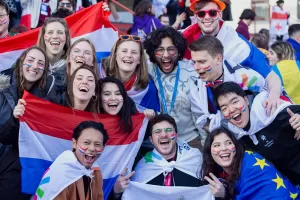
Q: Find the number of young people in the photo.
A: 13